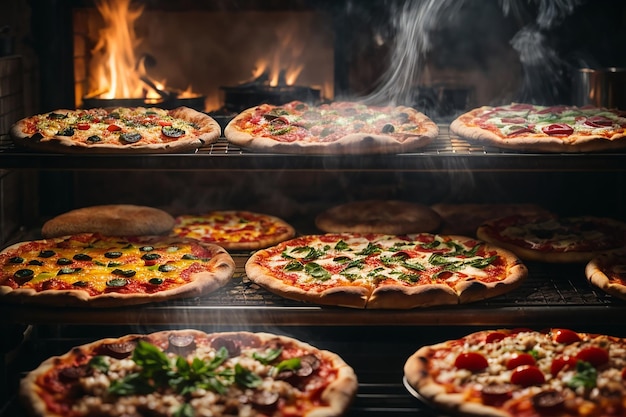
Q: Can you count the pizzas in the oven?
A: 10